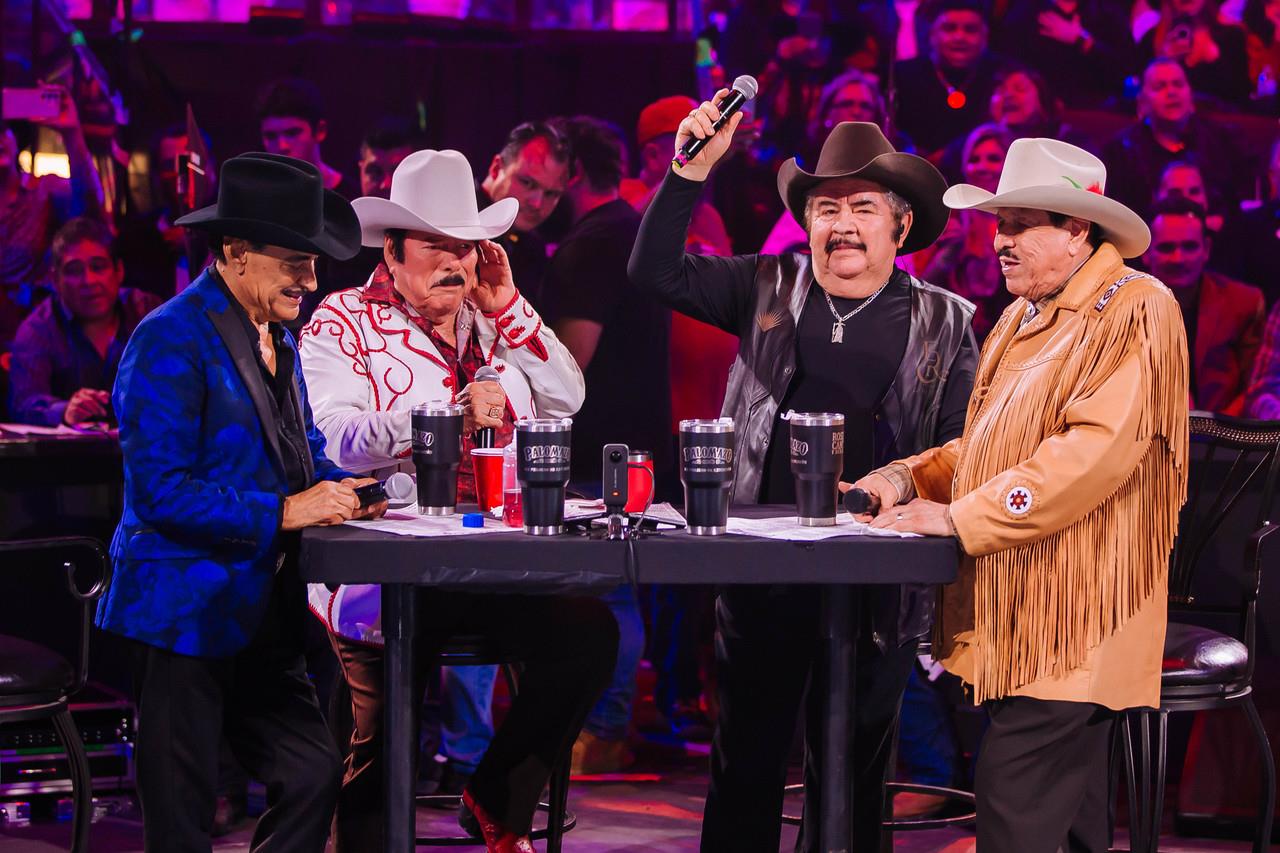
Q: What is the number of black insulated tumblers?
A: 4